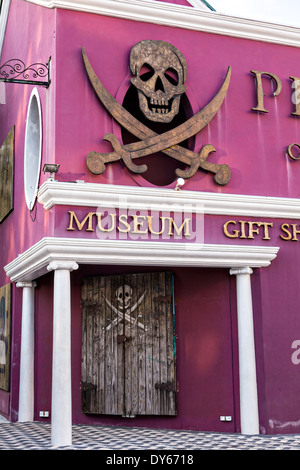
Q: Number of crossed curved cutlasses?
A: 4